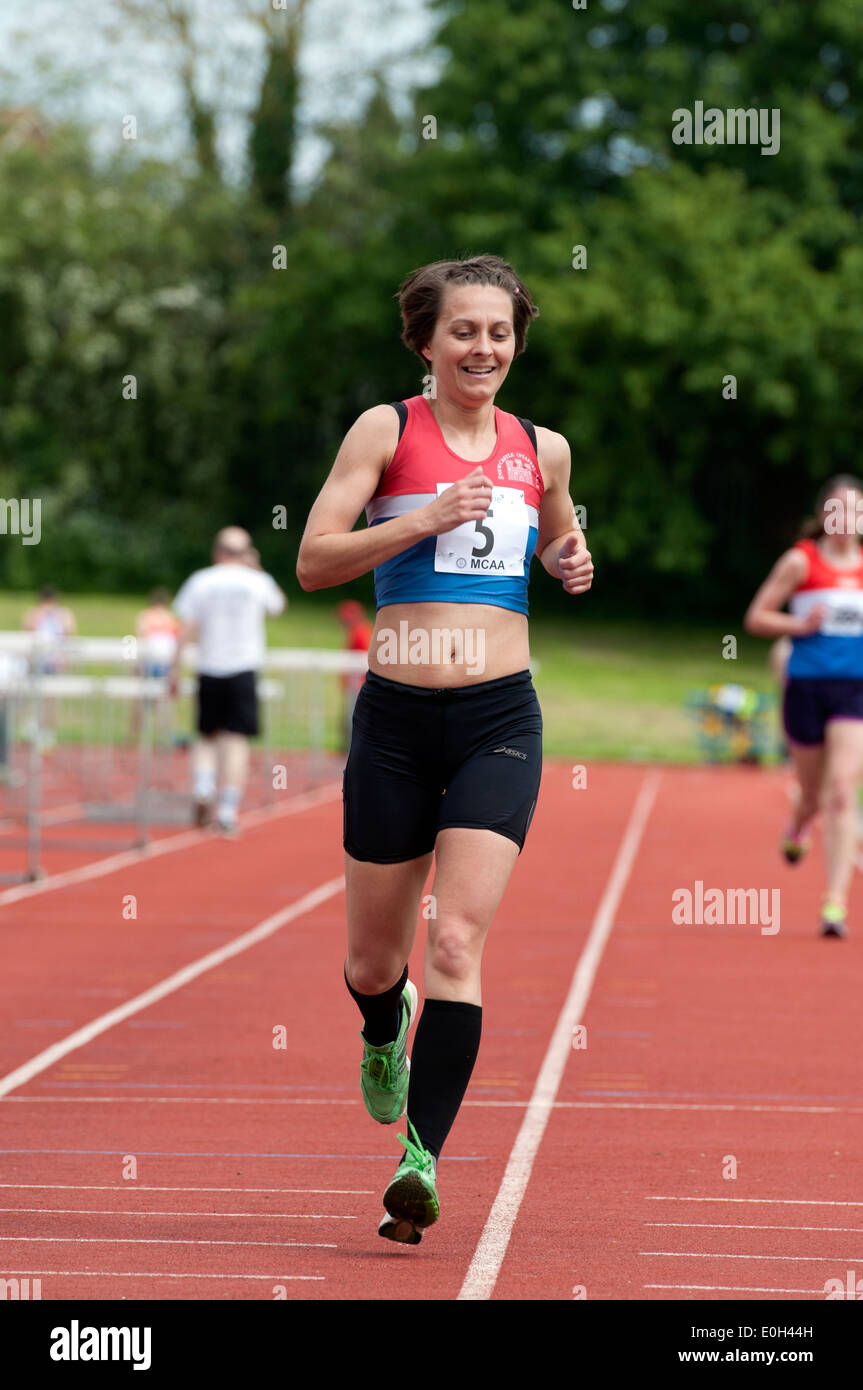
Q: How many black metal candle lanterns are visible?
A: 0